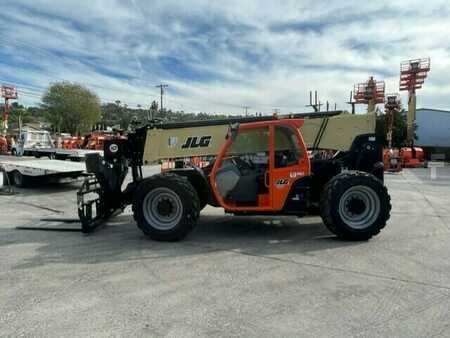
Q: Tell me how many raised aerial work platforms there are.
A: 4